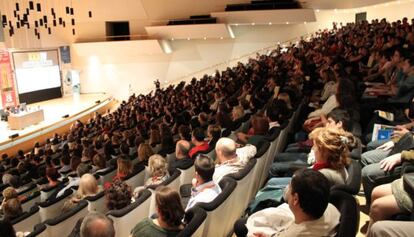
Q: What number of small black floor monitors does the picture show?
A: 3